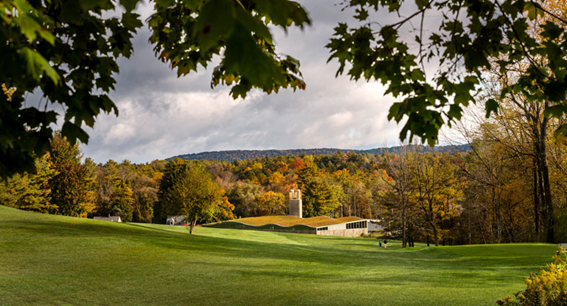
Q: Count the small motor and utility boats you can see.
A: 0